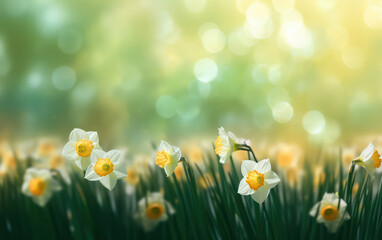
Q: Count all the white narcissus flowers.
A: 9